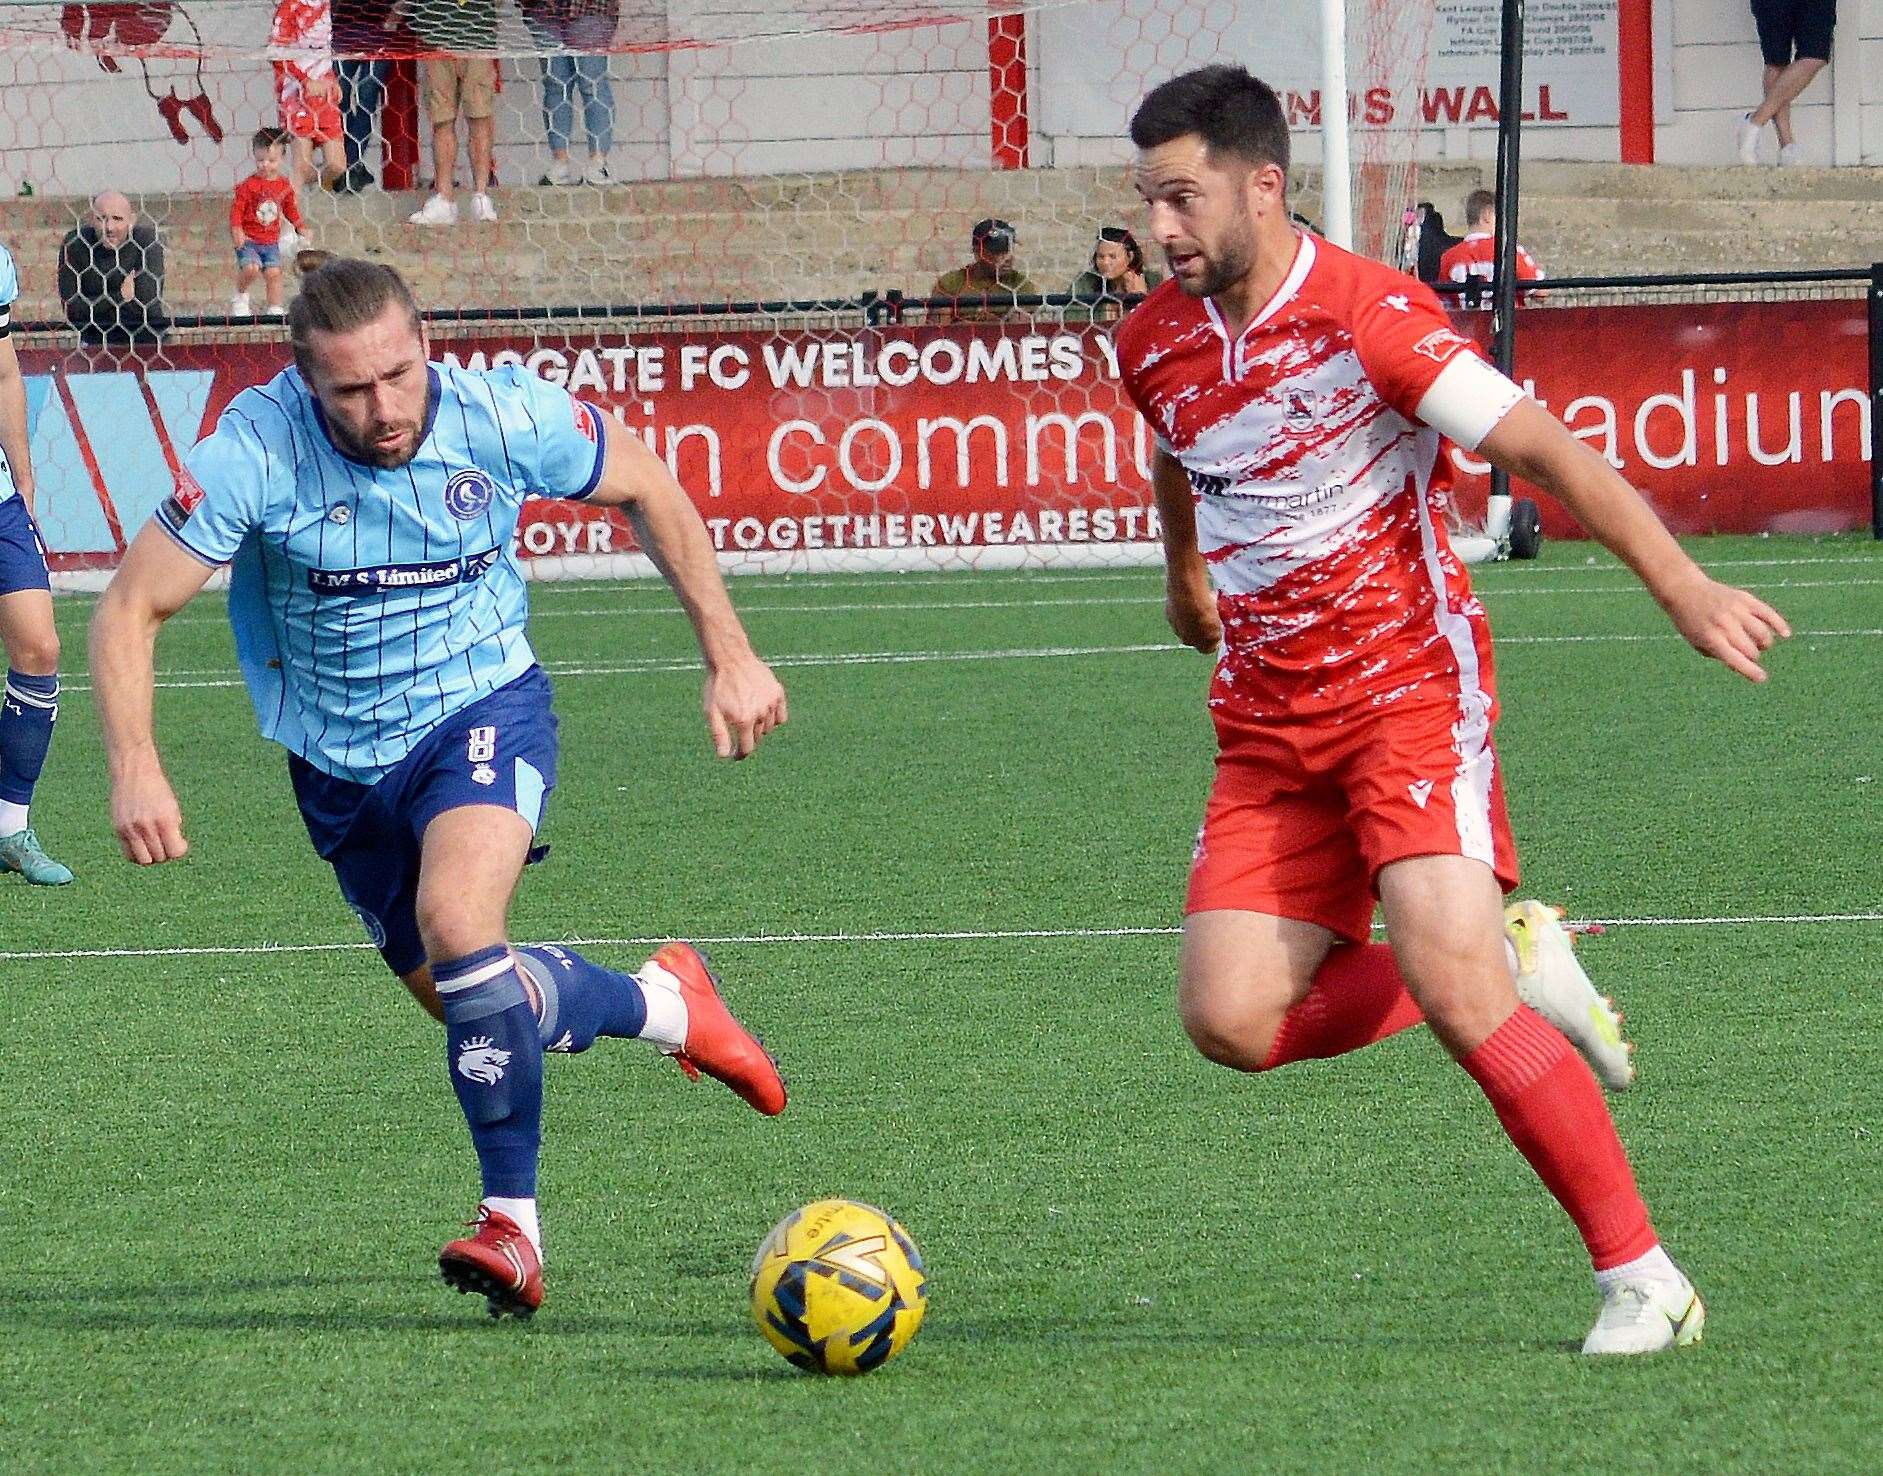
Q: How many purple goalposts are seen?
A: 0